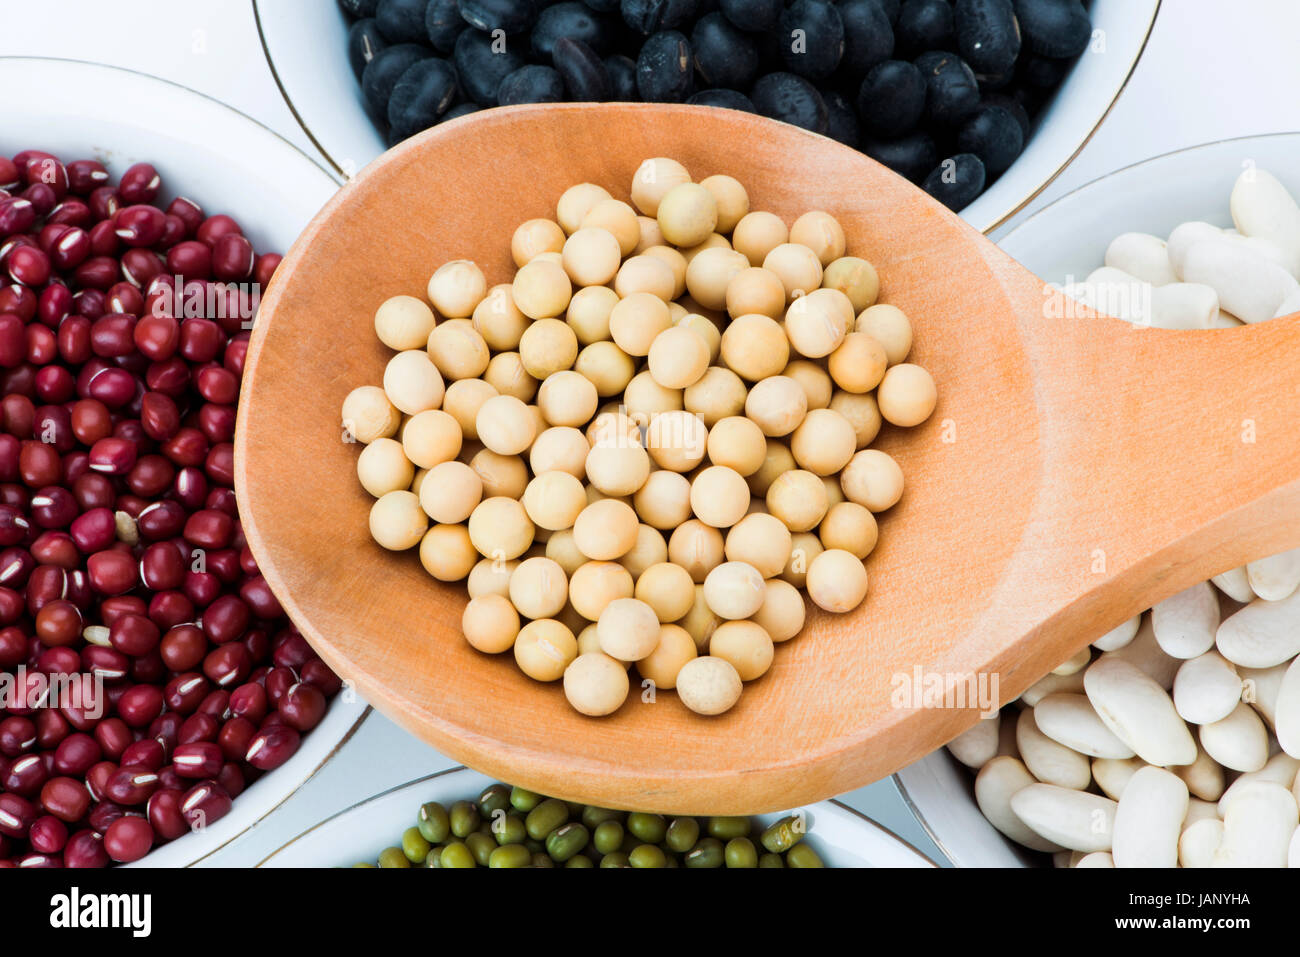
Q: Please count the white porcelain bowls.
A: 4